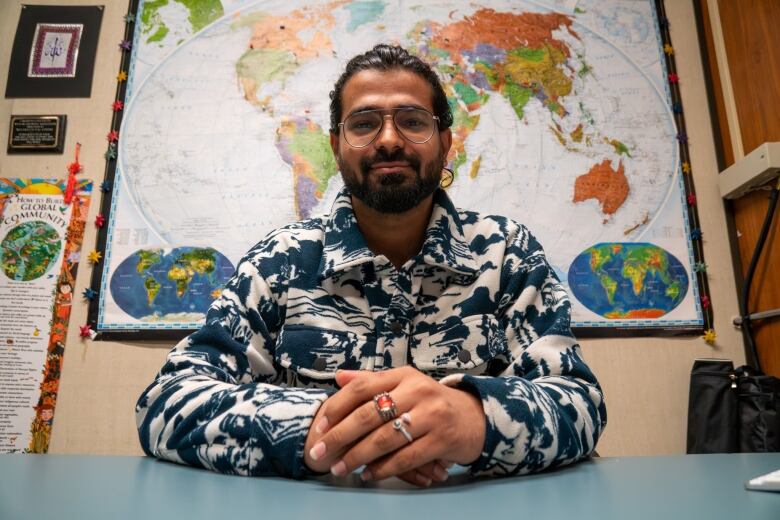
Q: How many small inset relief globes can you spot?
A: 2